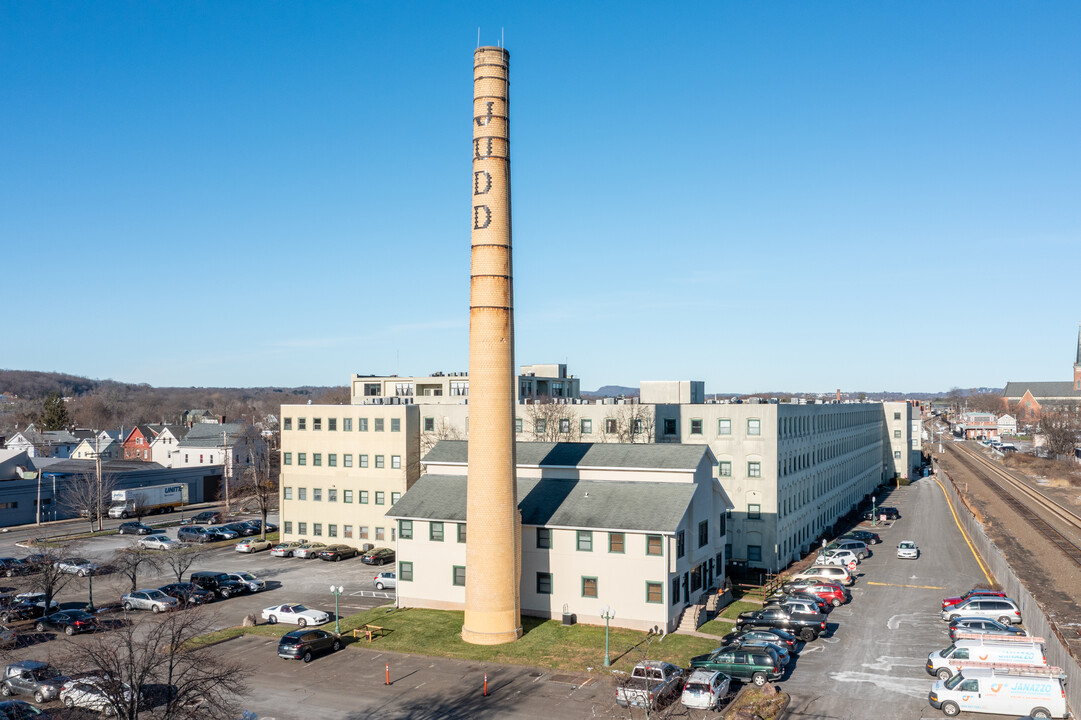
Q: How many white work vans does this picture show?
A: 2